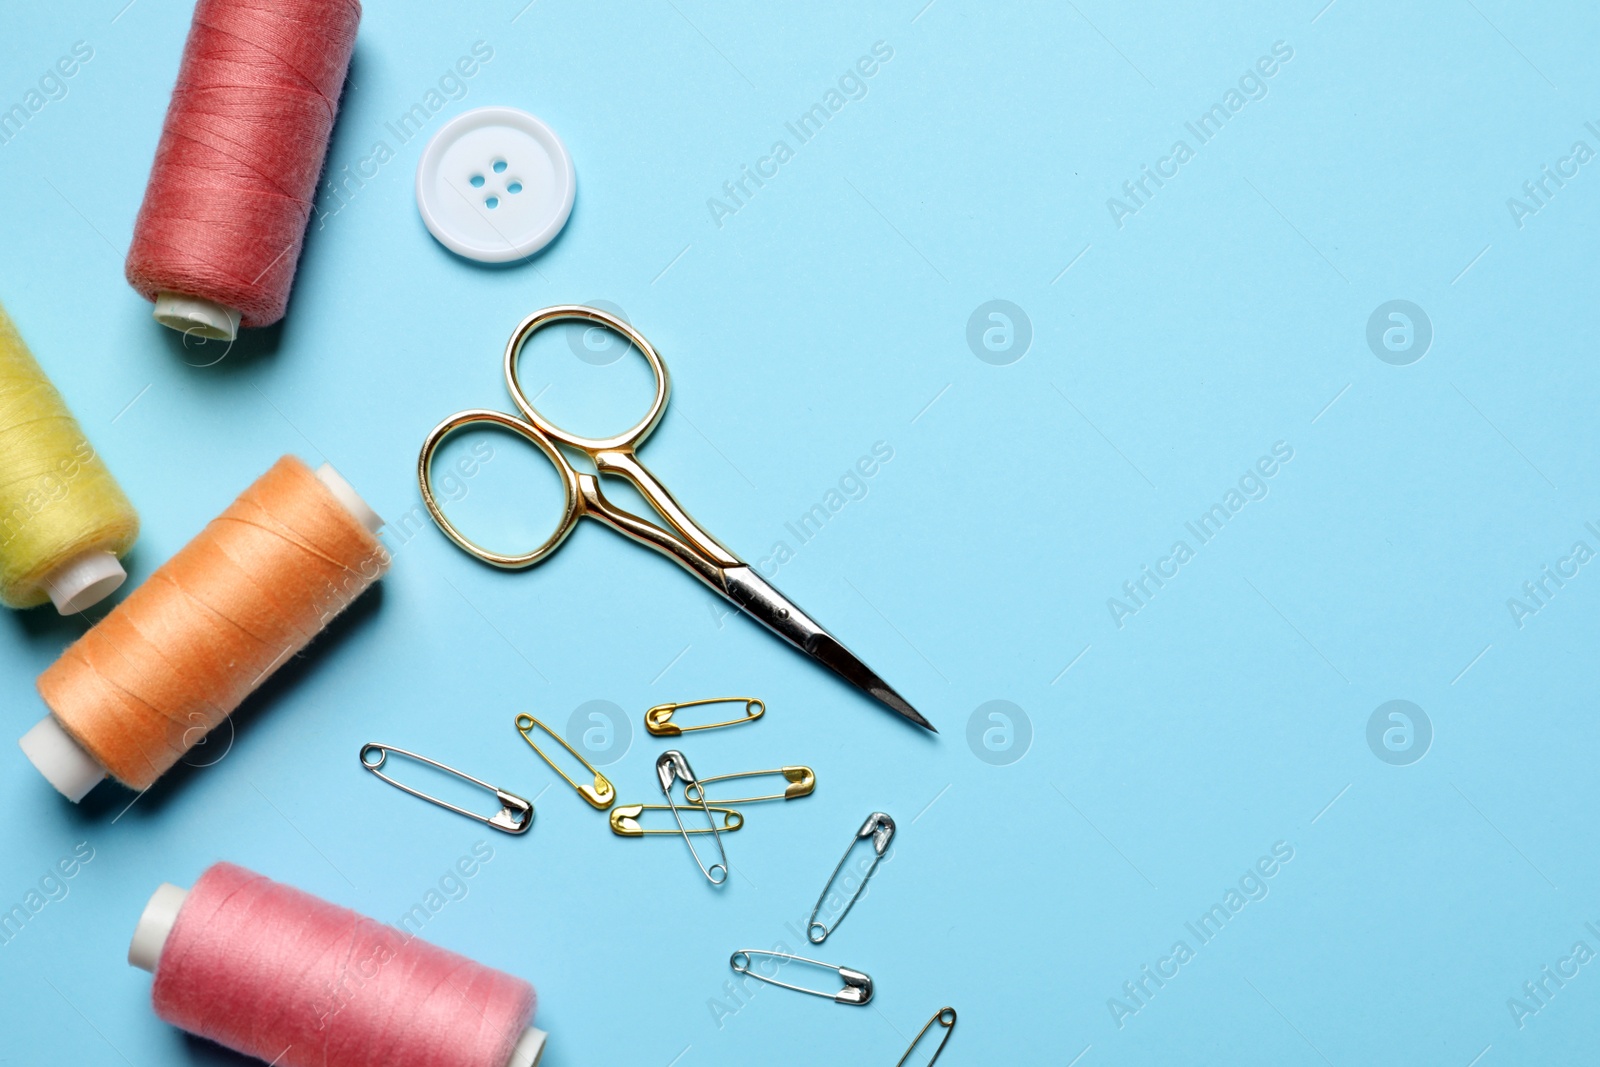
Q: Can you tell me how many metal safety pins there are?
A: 9